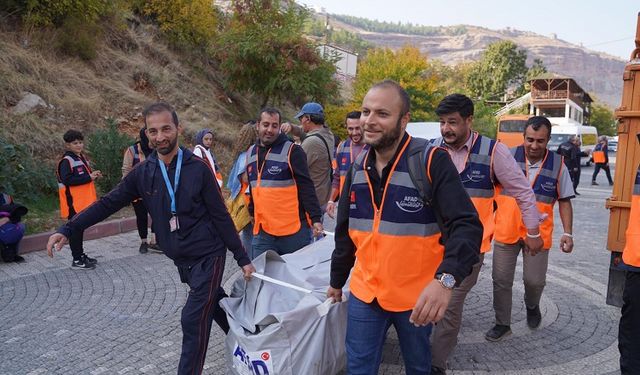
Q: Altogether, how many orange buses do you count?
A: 1